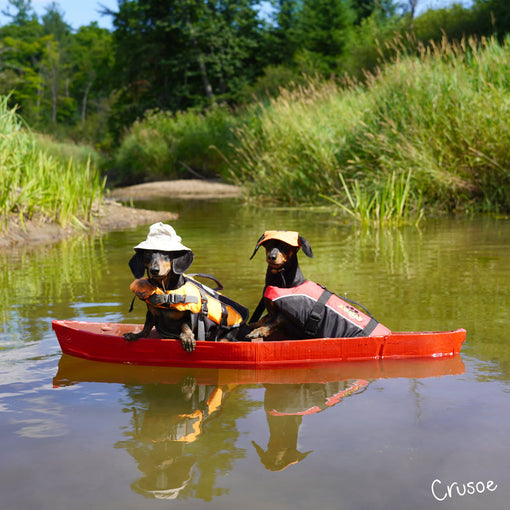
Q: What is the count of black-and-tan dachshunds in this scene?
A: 2